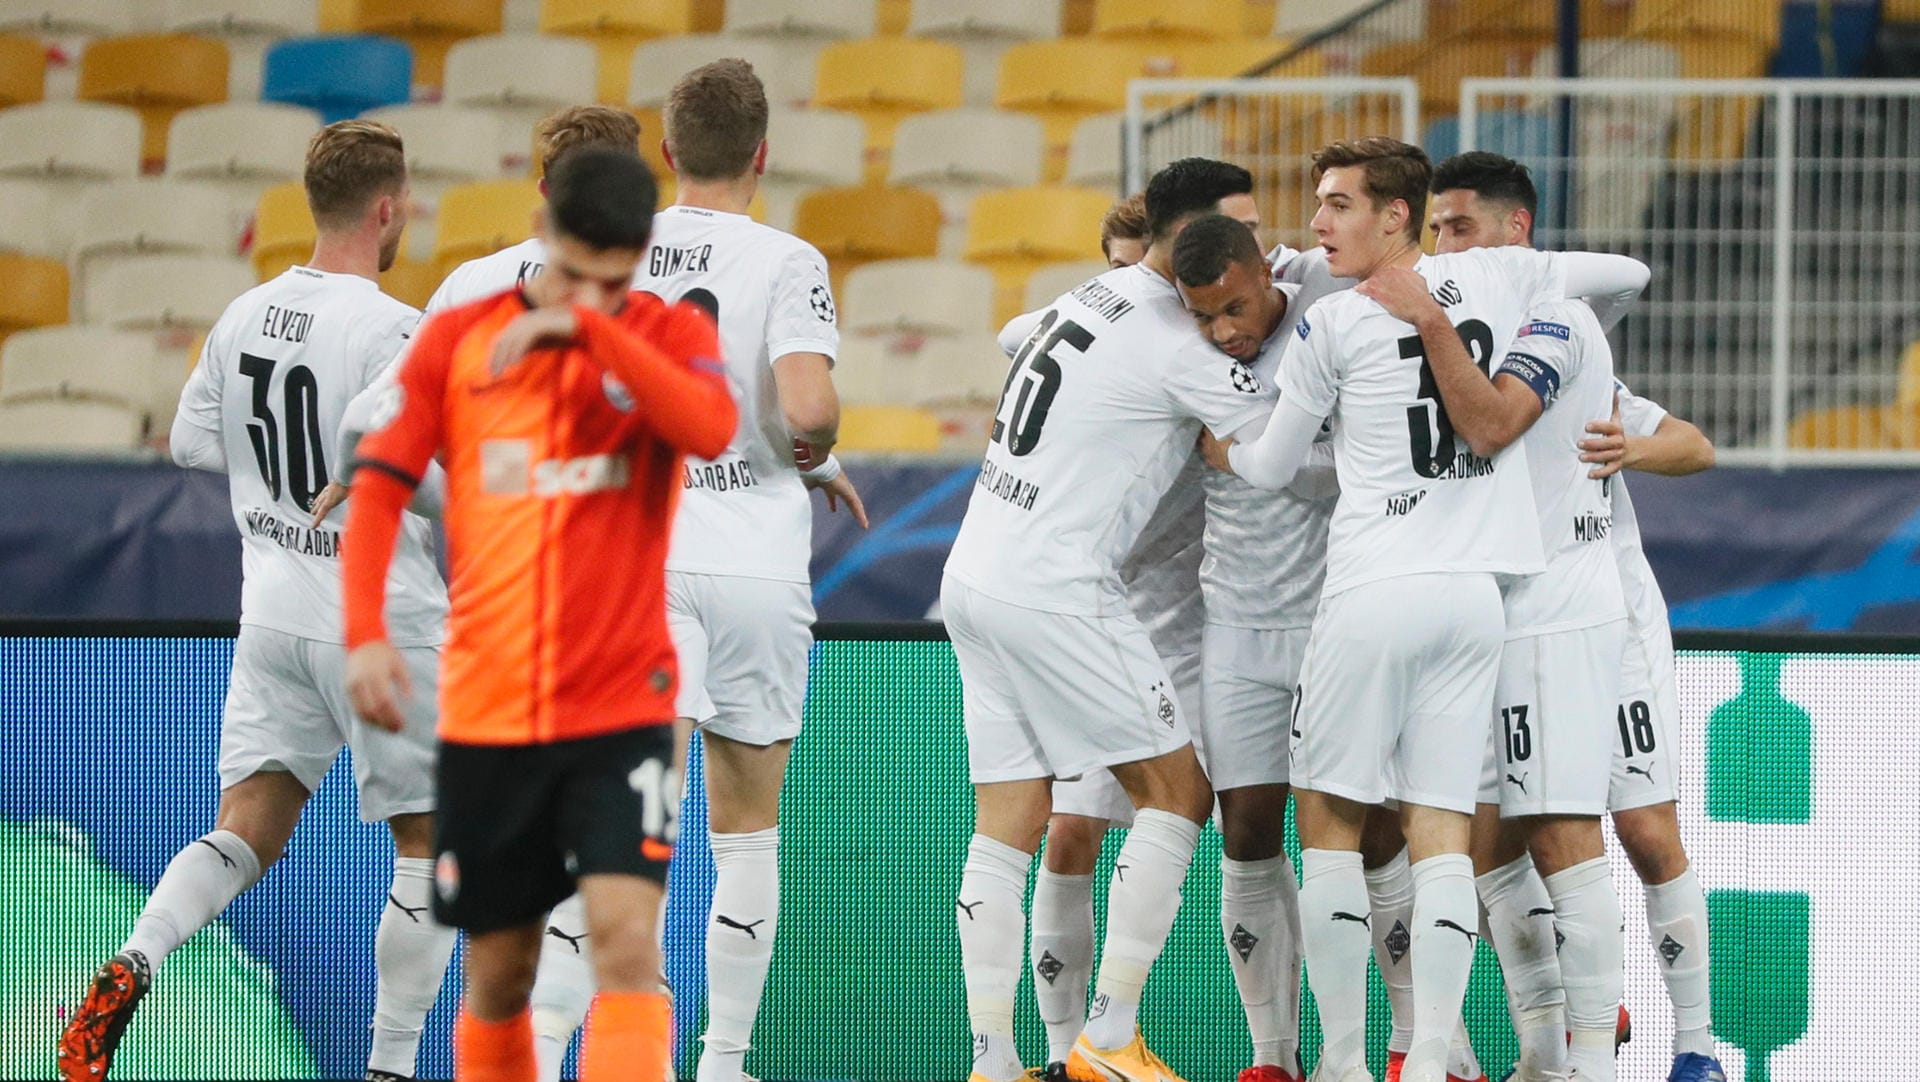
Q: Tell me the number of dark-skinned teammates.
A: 1